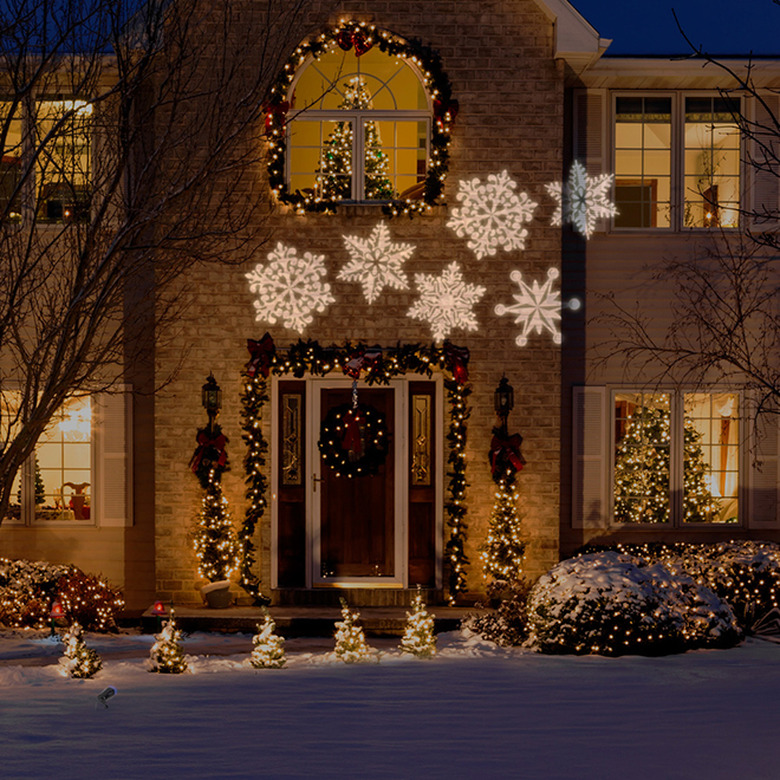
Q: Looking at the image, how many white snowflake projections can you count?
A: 6